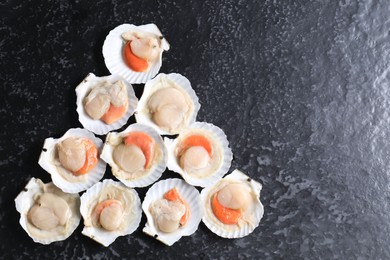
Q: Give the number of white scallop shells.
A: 10